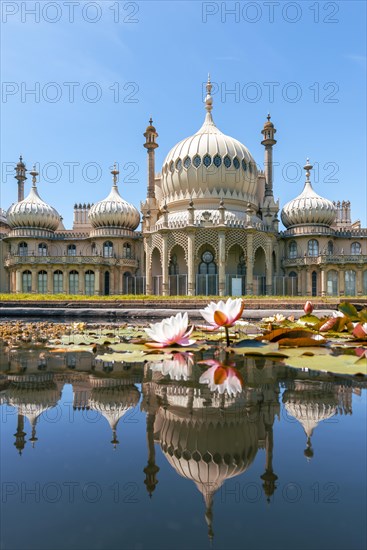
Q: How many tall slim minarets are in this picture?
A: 3